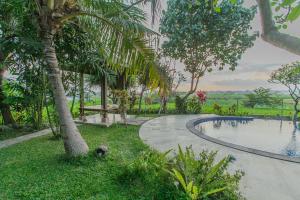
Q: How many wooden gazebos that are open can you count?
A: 1